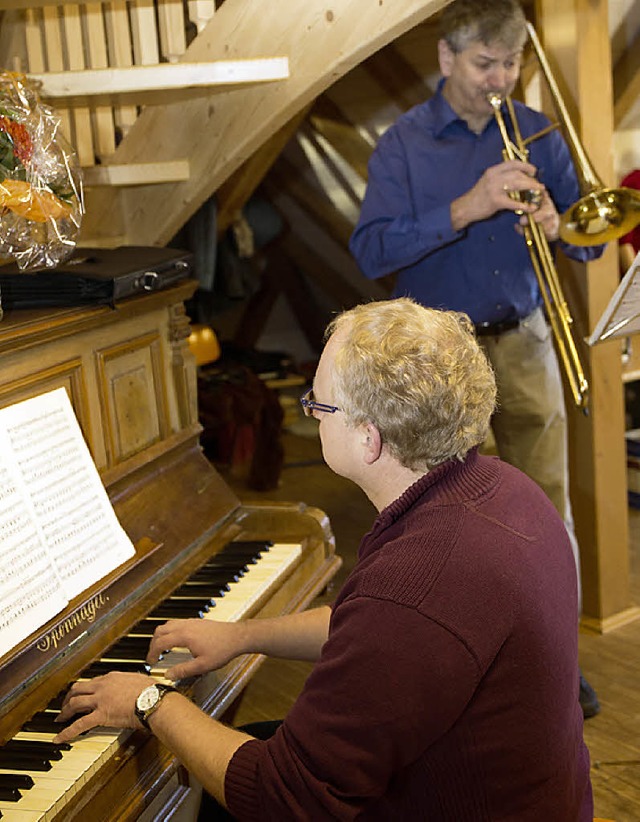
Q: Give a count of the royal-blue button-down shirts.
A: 1